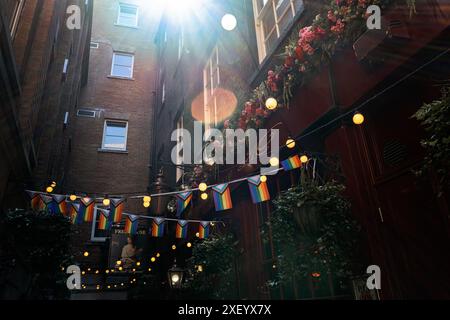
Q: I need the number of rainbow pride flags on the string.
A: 15